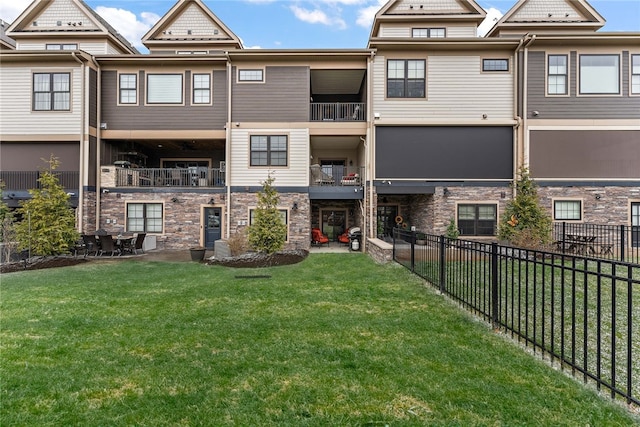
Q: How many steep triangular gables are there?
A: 4